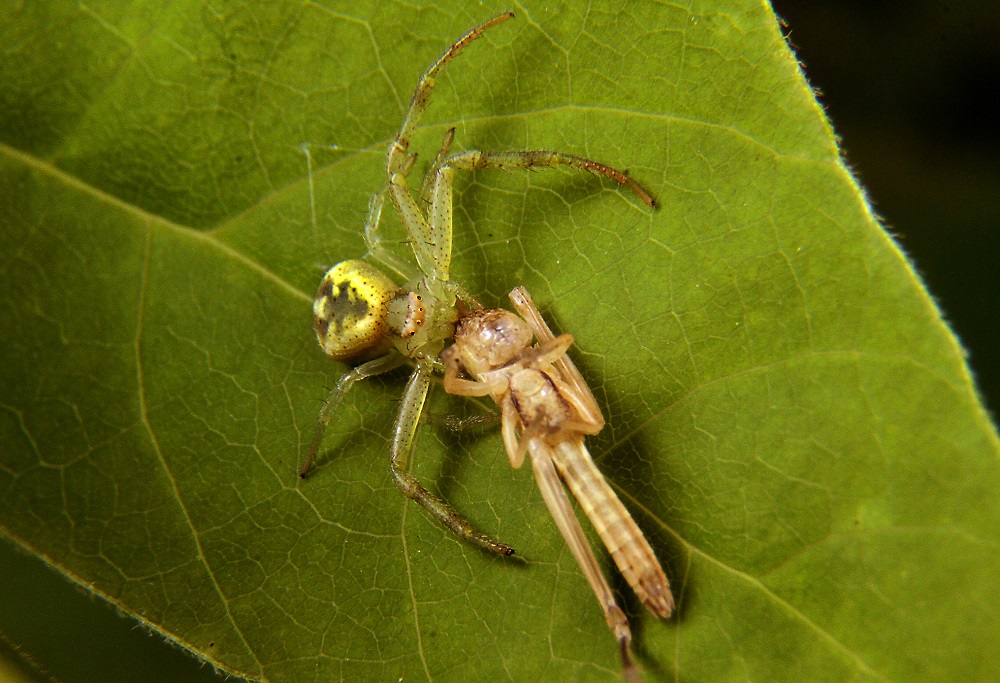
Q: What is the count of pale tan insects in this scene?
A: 1